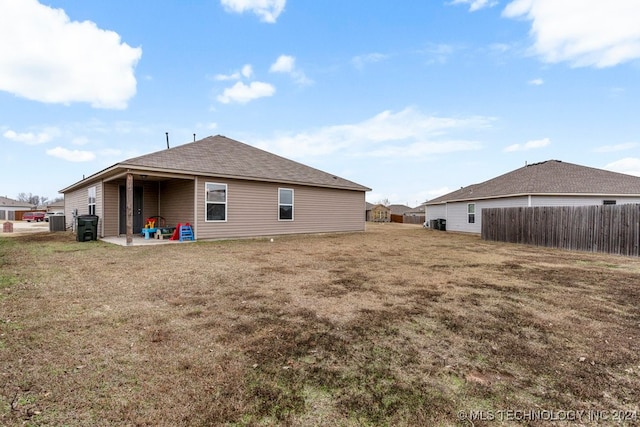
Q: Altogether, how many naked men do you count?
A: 0